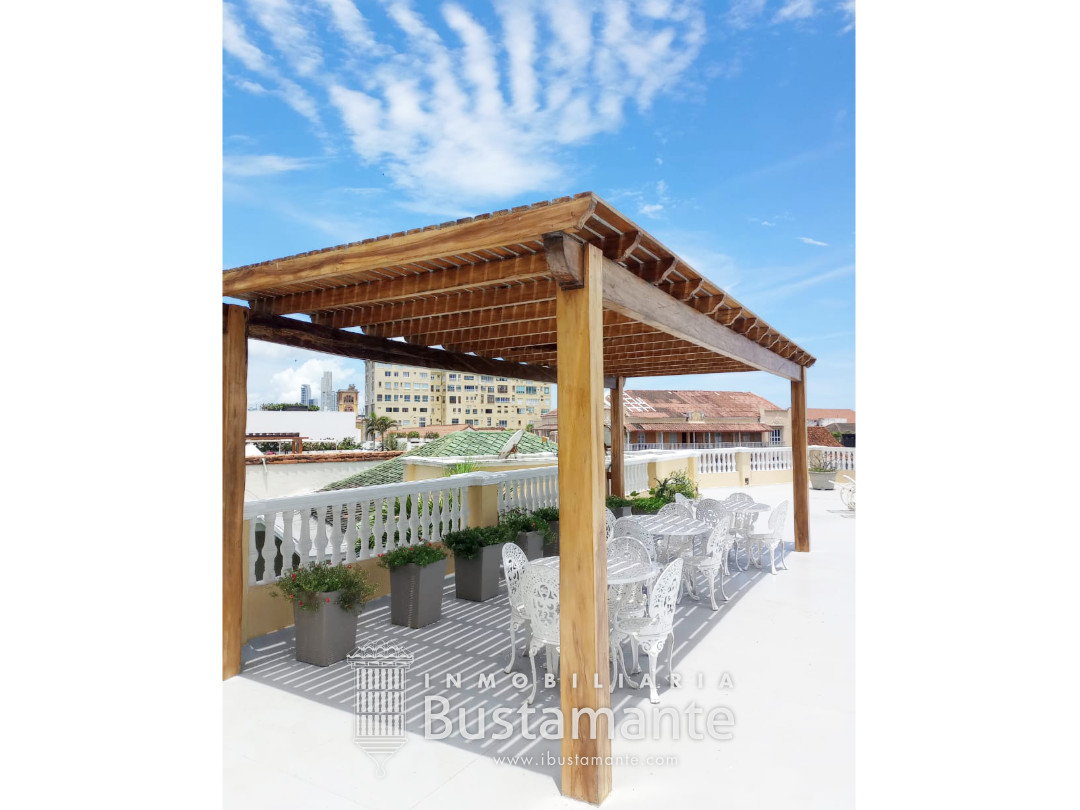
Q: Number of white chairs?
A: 12